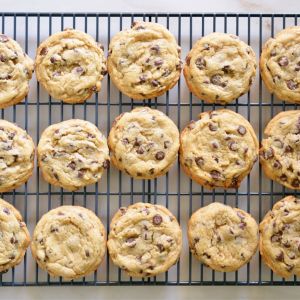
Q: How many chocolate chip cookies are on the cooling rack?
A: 15